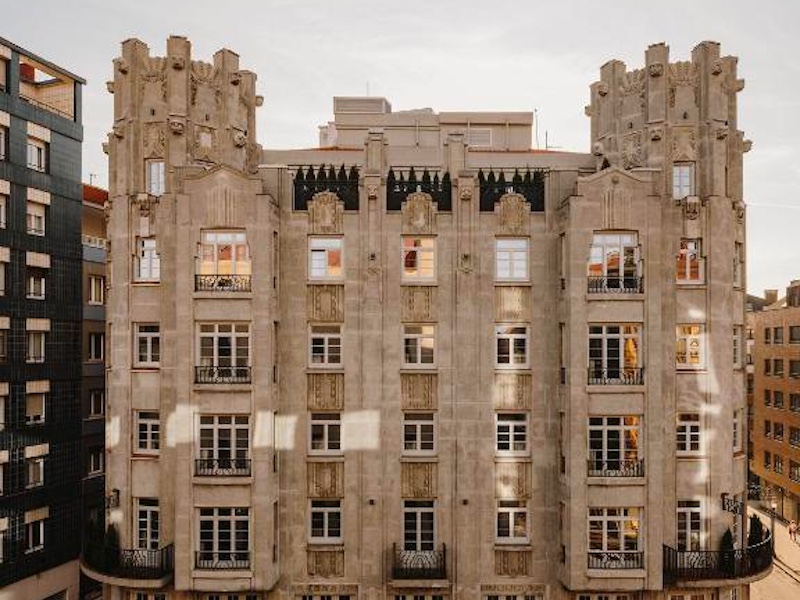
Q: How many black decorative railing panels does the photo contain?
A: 11